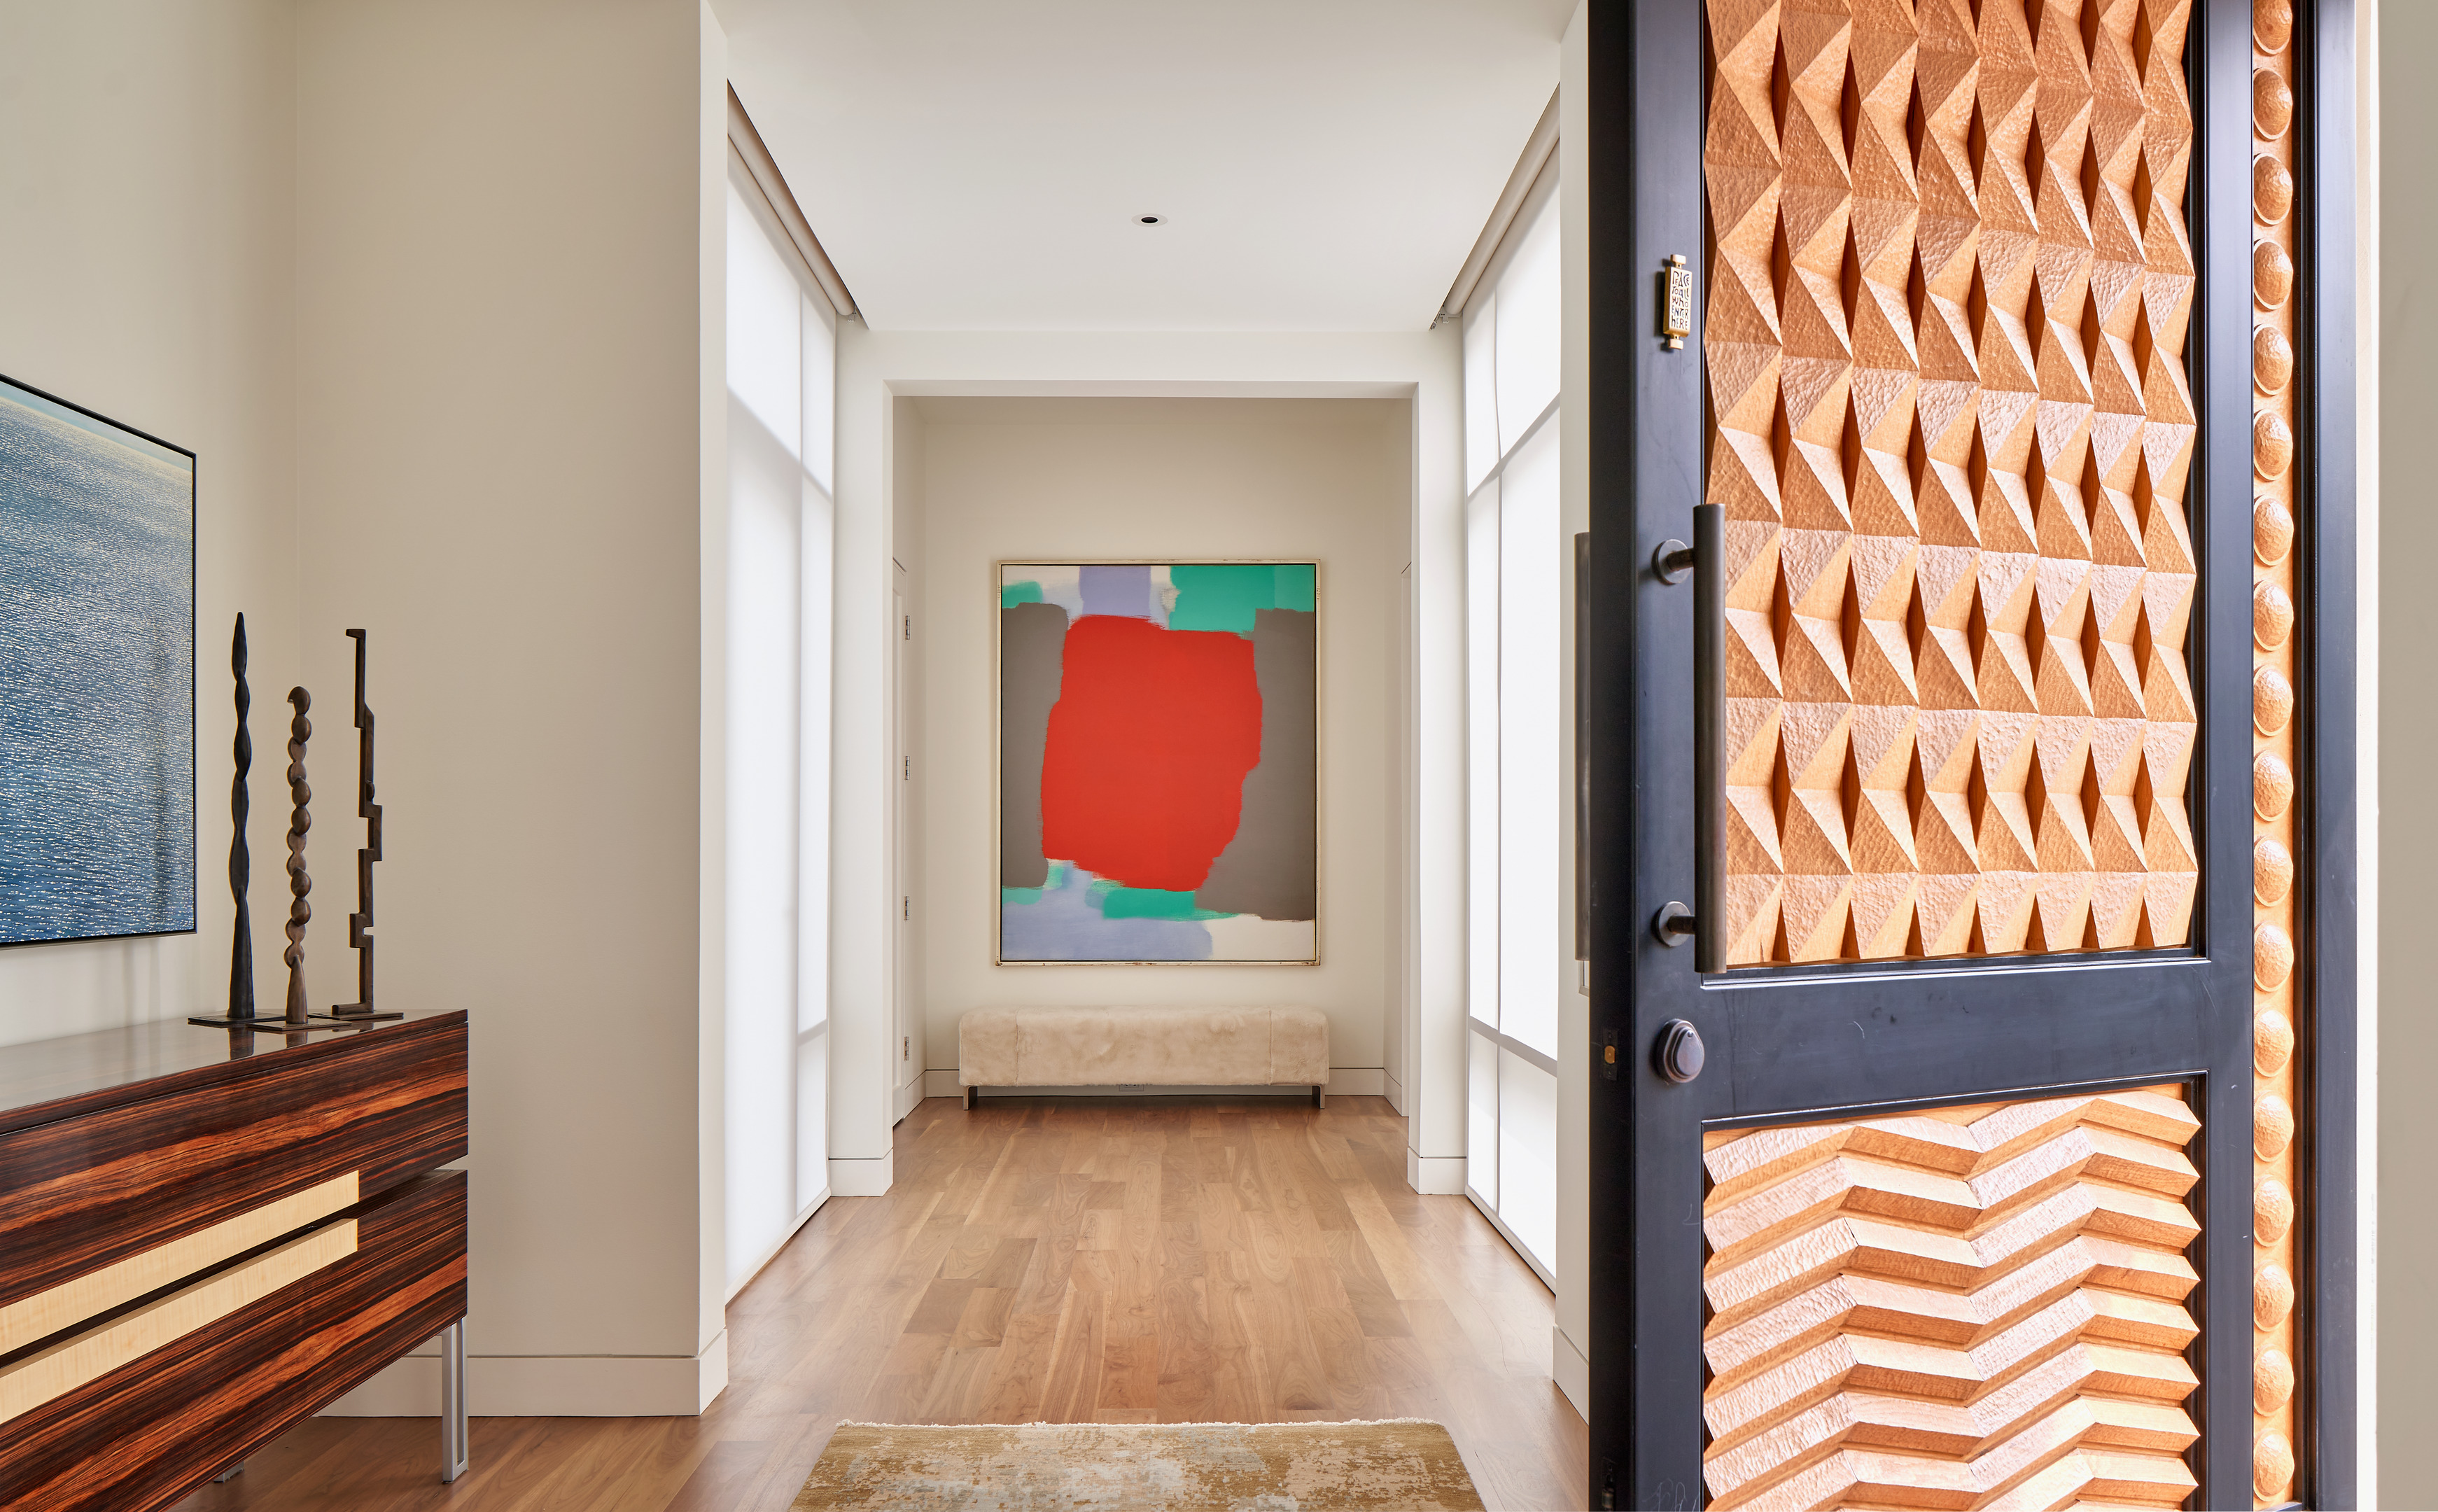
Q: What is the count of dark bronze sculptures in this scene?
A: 3